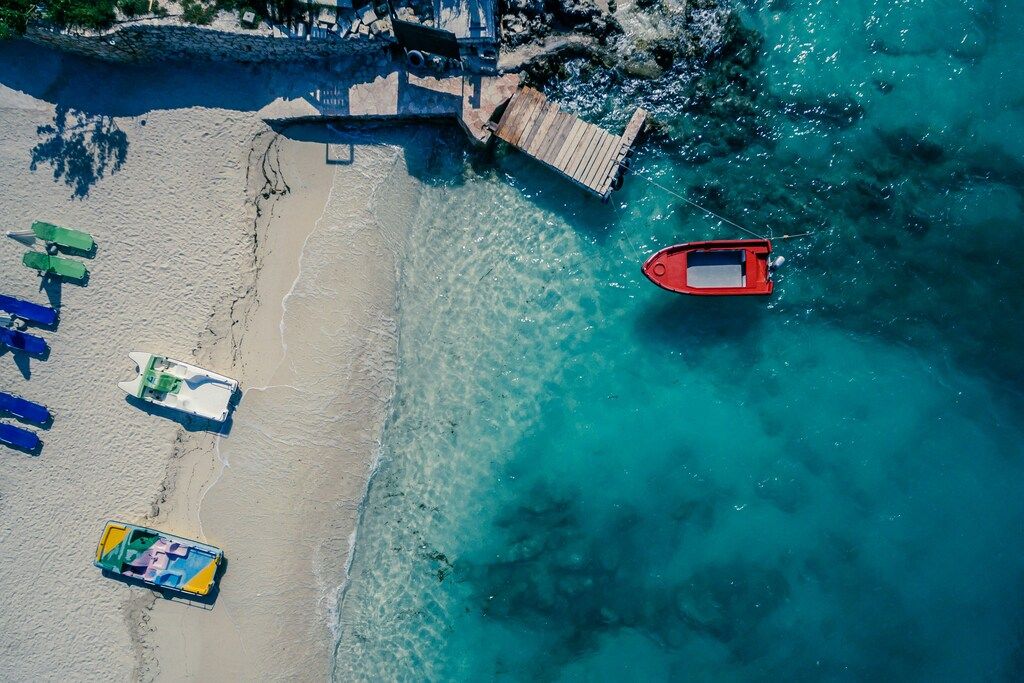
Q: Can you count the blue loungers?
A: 4